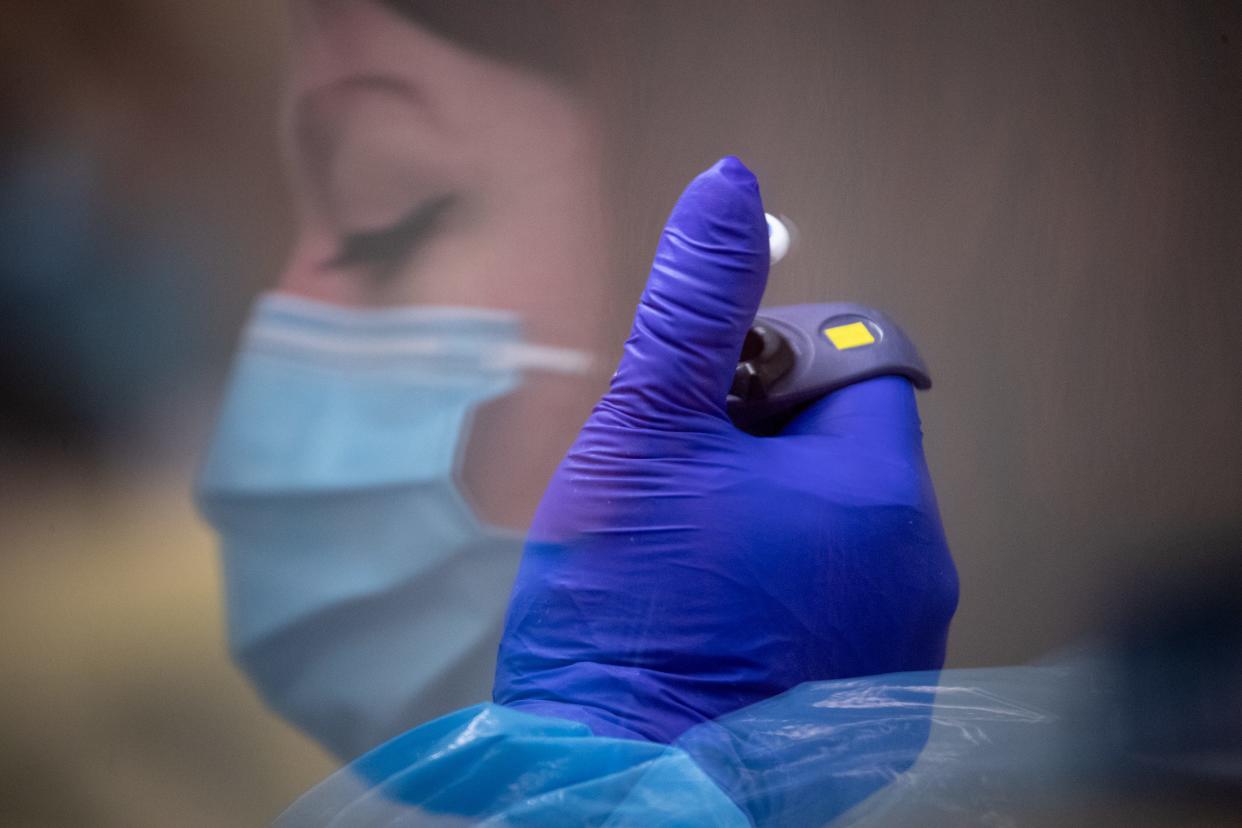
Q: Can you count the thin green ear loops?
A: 0